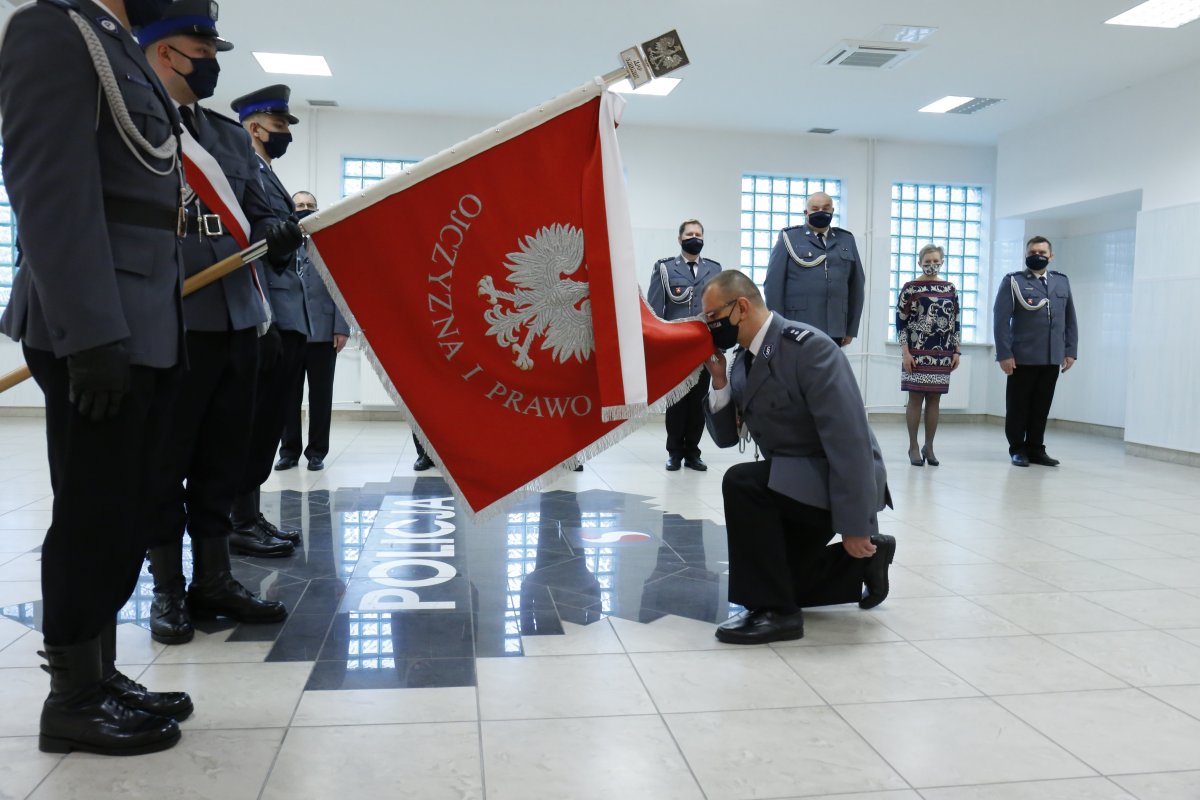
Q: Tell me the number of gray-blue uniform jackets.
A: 8